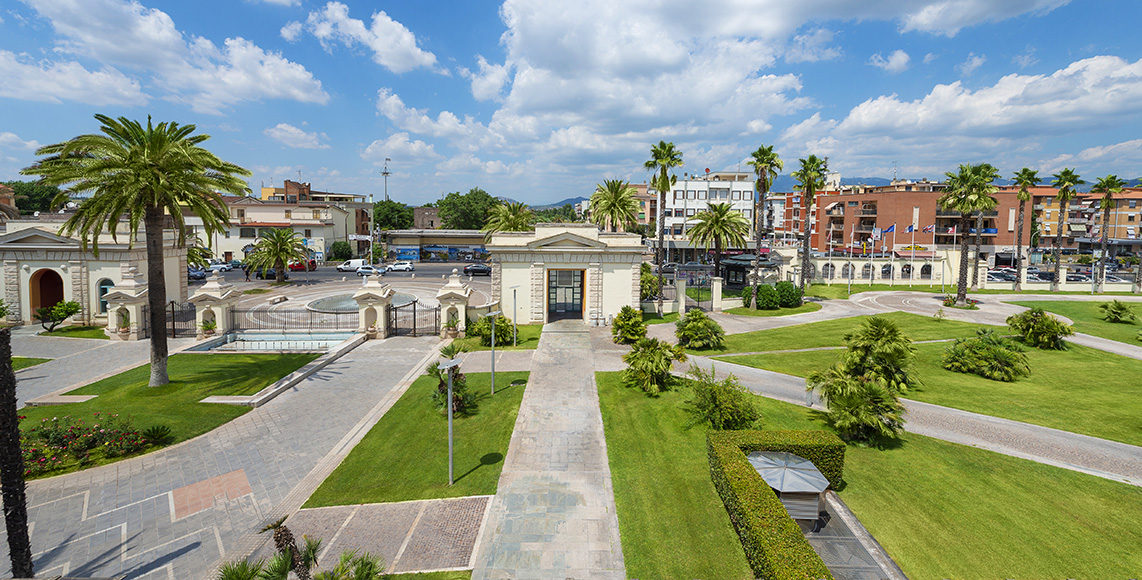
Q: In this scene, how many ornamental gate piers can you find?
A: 4